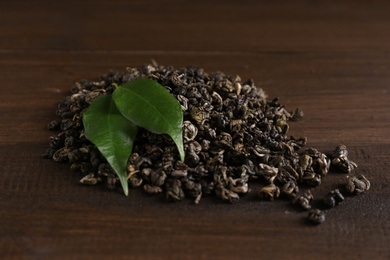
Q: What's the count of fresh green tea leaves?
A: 2